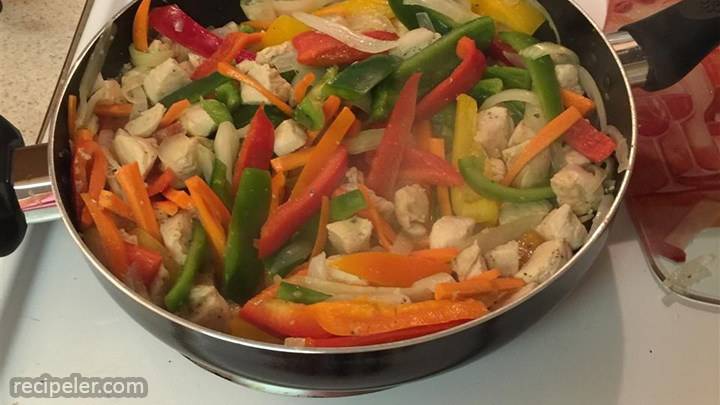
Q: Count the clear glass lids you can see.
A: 0